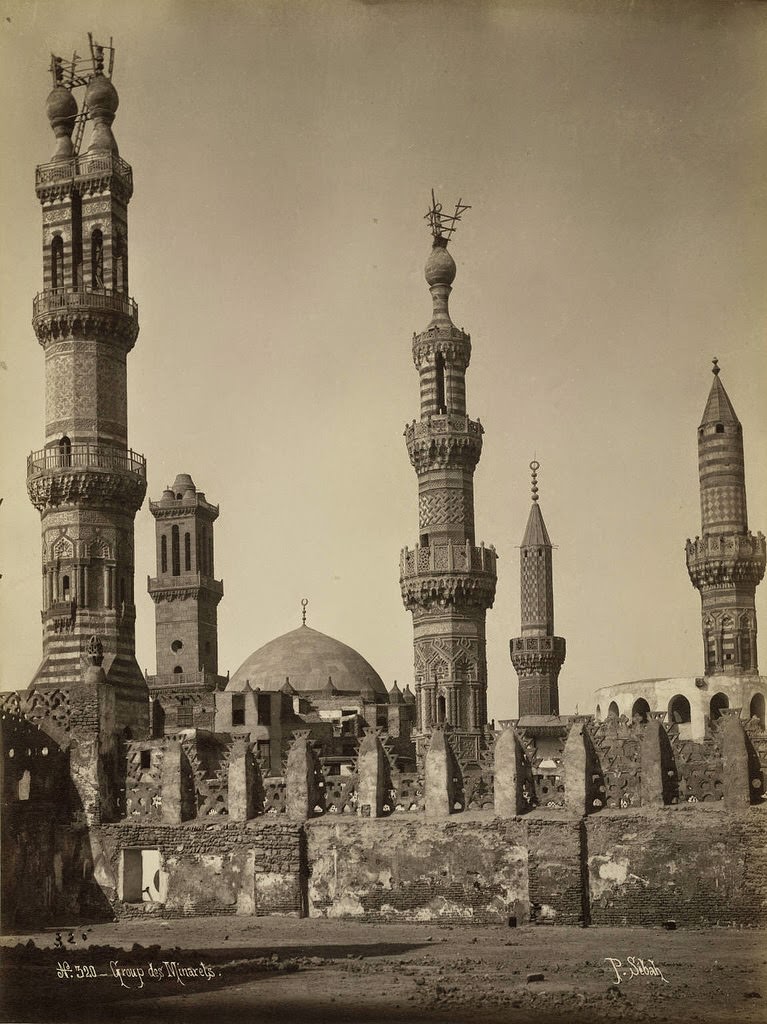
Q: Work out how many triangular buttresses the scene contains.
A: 9